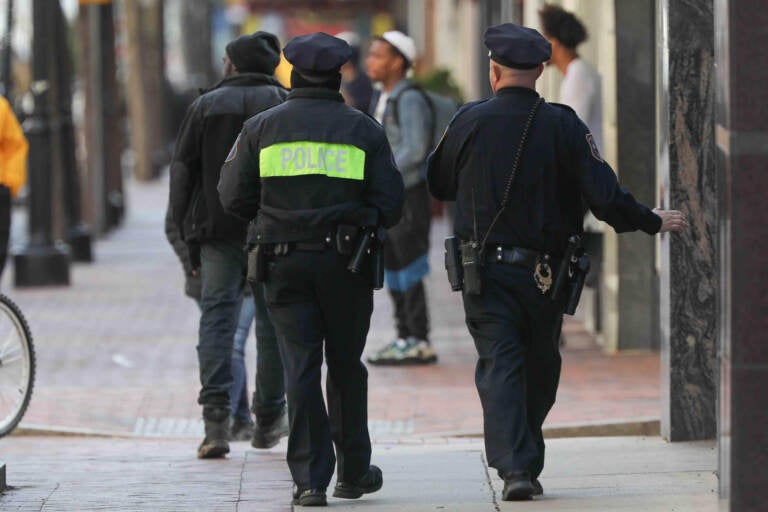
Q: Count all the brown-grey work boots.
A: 2